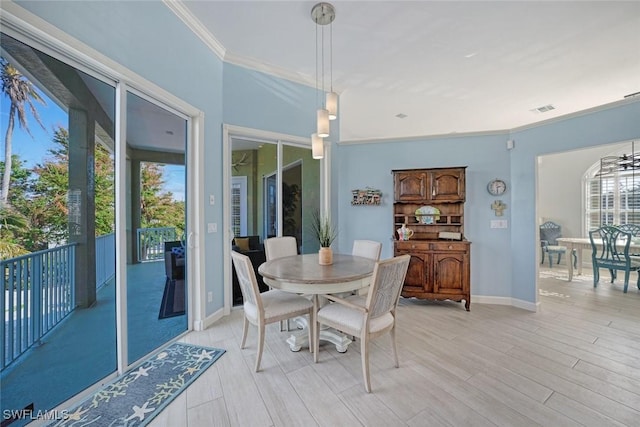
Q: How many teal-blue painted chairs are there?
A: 3